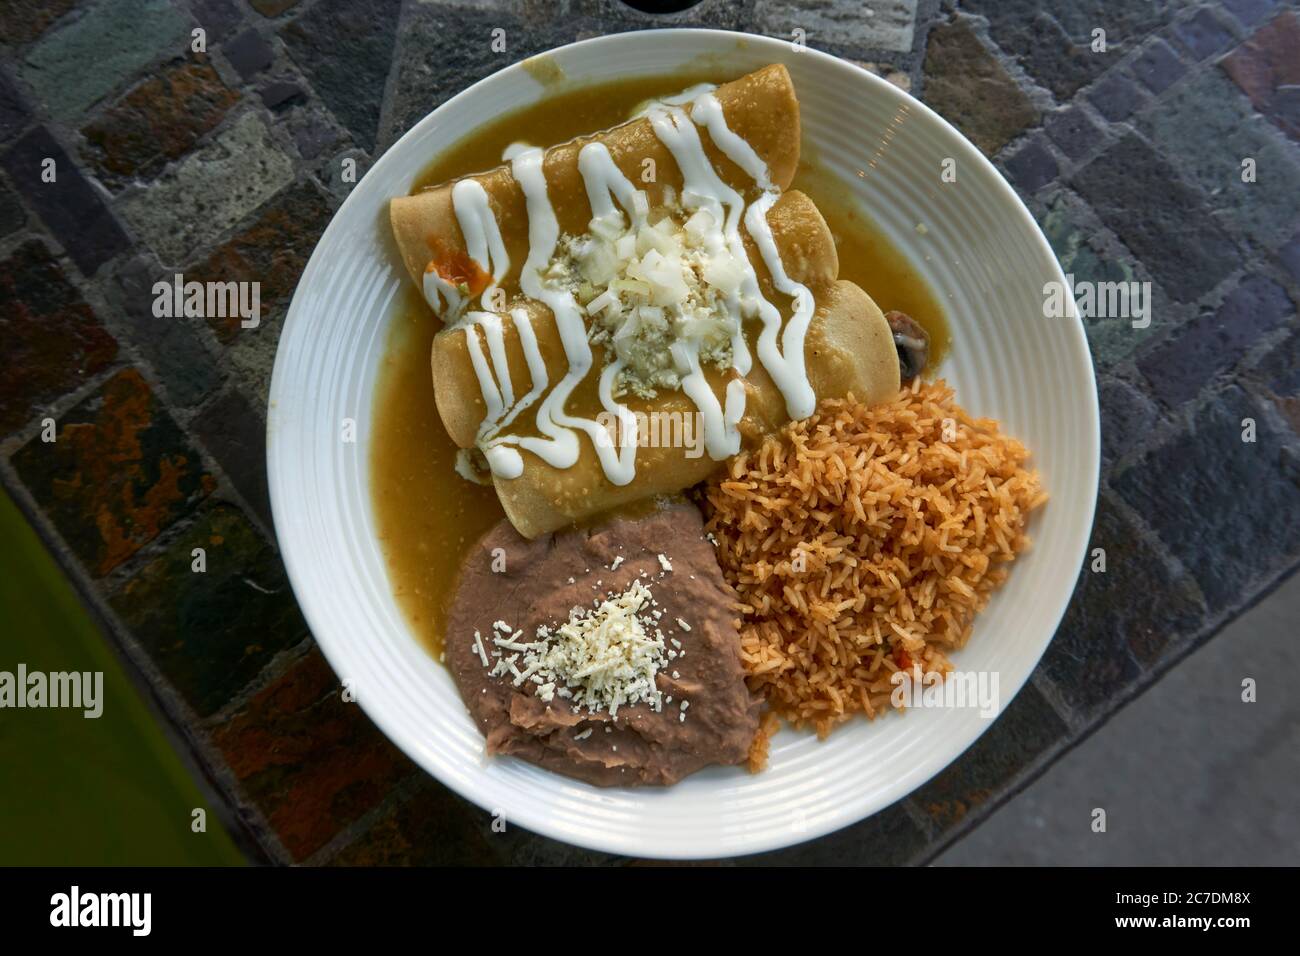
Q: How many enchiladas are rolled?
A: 3